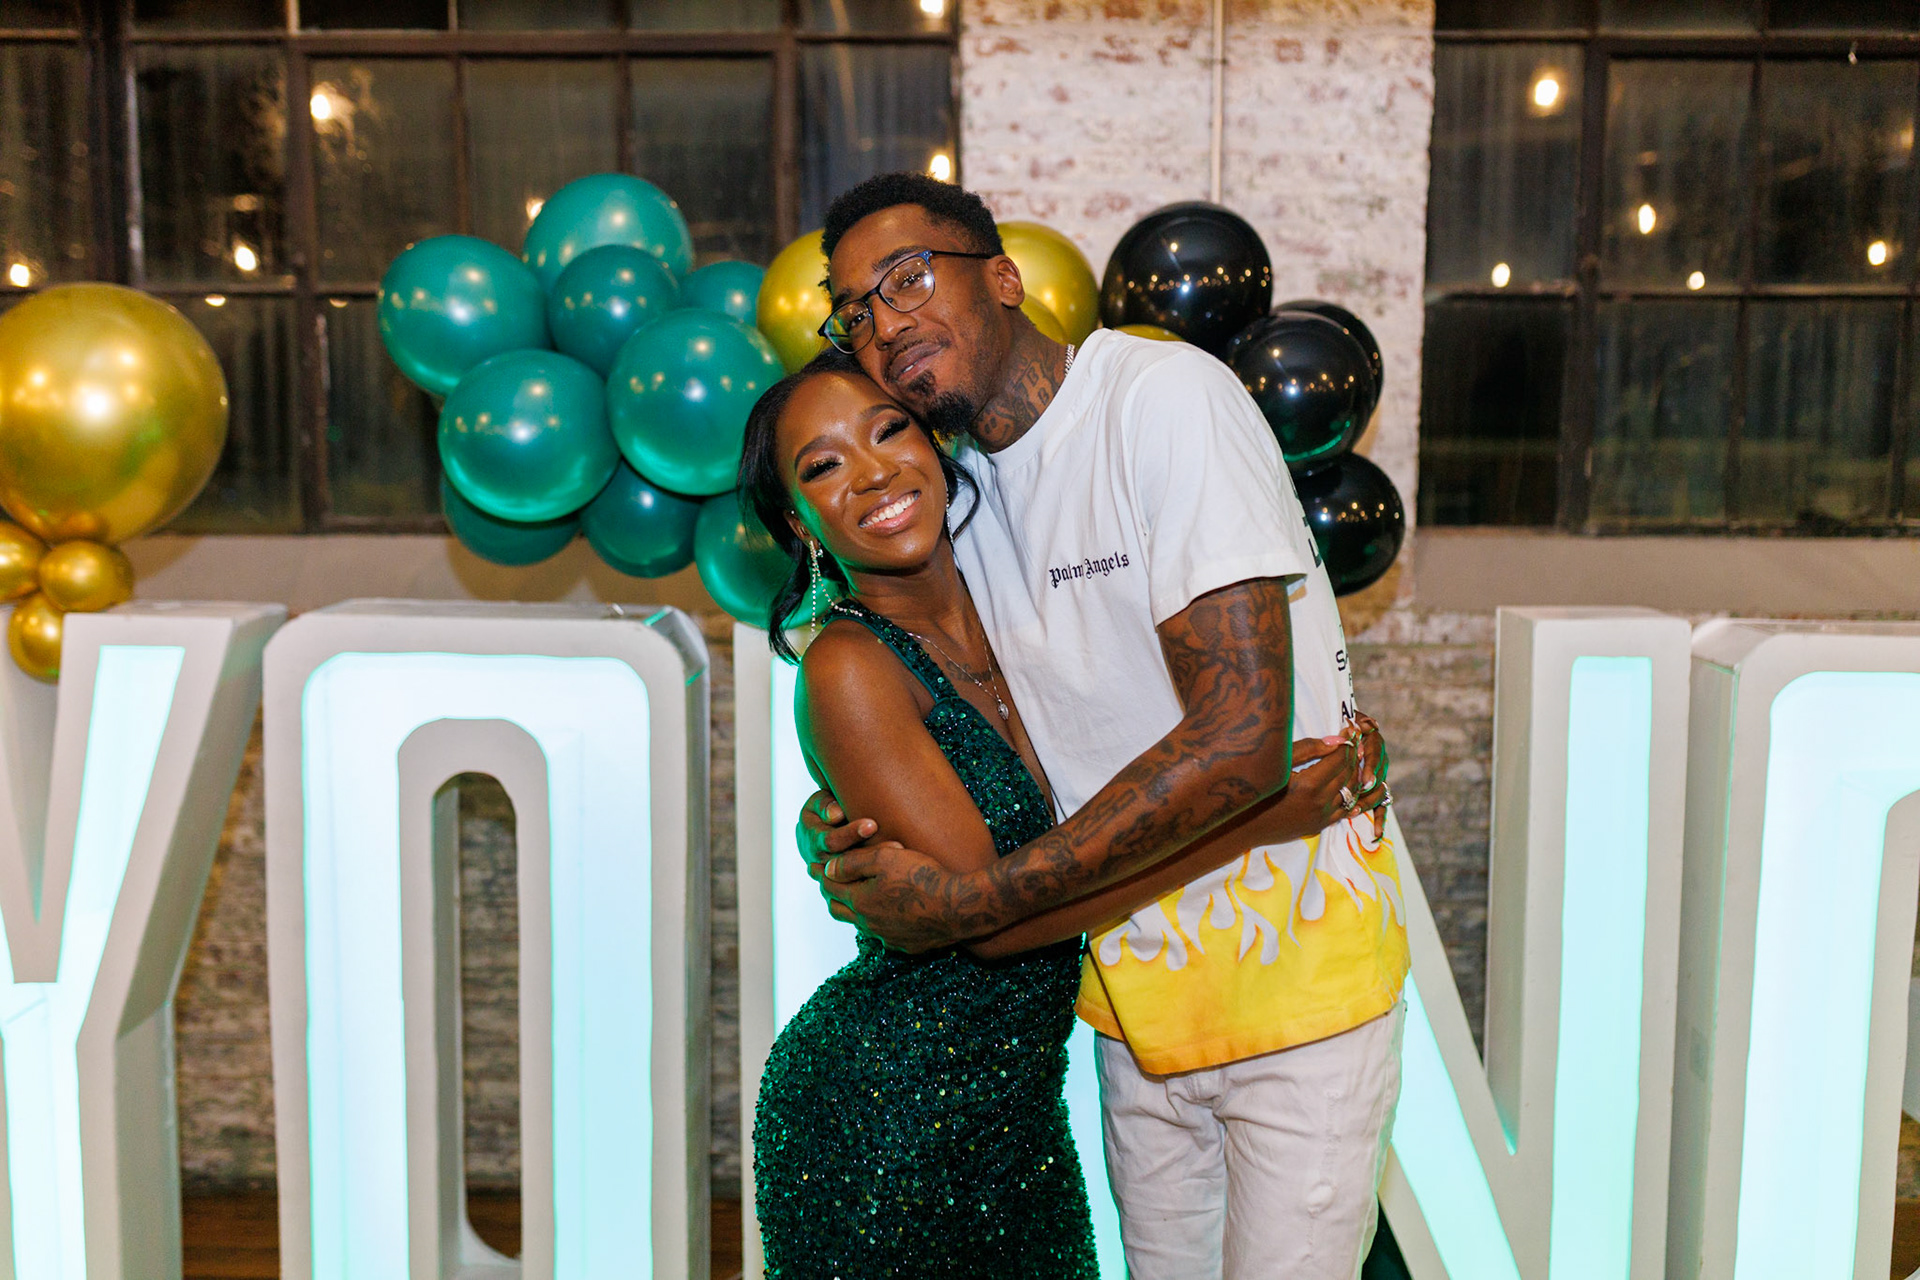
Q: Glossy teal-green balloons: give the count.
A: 9